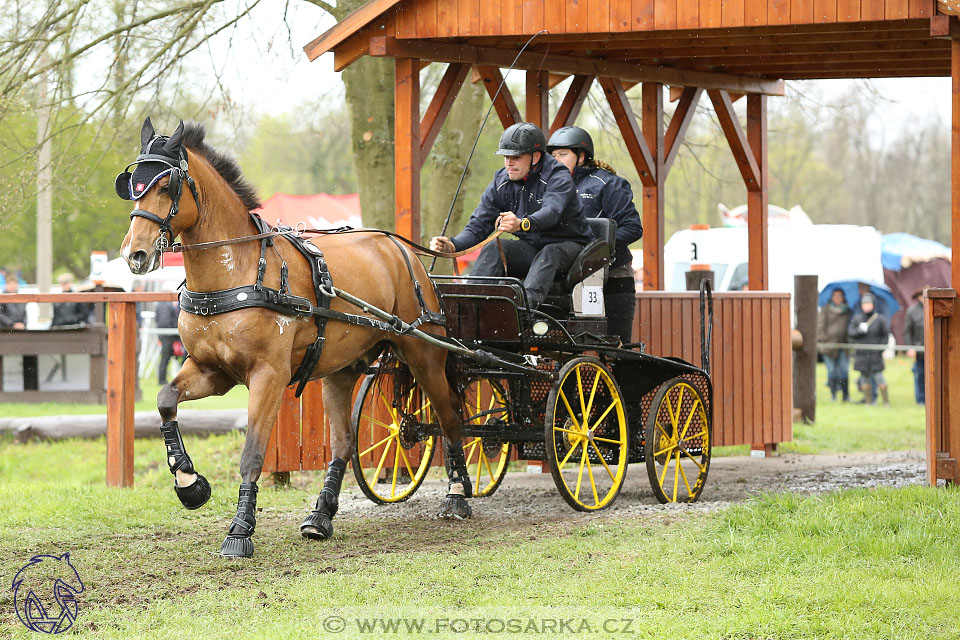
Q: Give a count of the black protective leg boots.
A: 4